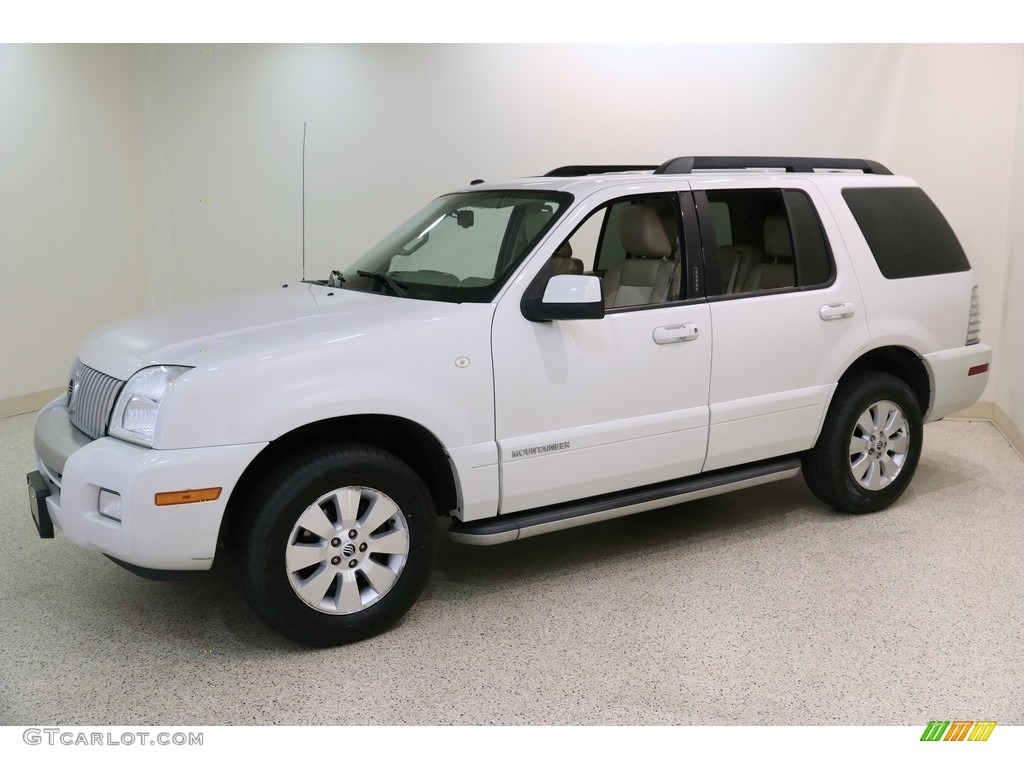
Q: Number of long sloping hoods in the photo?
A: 1